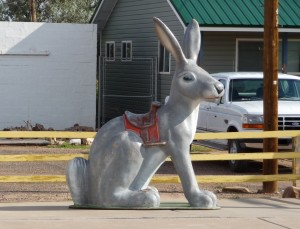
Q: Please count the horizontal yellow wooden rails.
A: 3